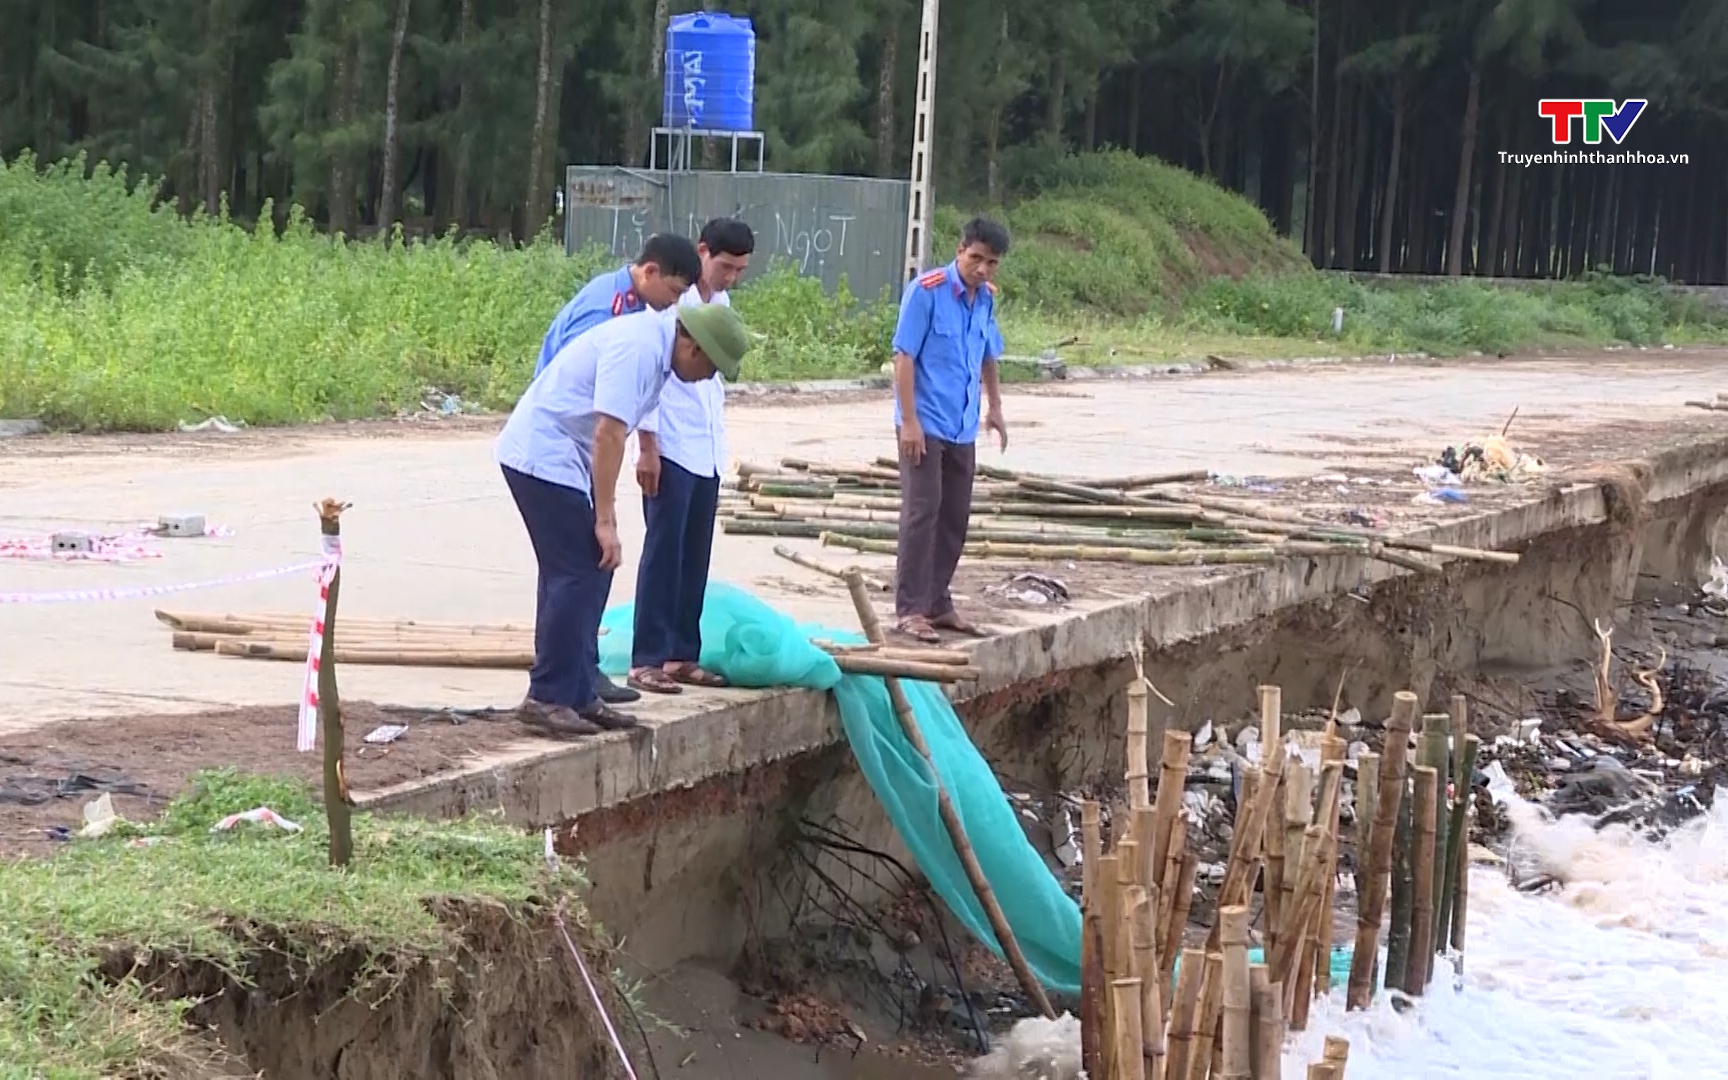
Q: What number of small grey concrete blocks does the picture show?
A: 2